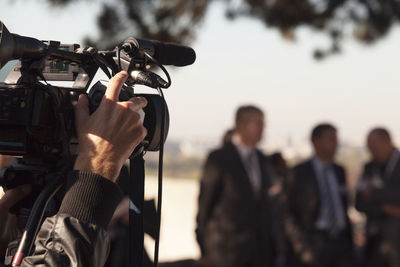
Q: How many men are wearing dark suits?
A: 3